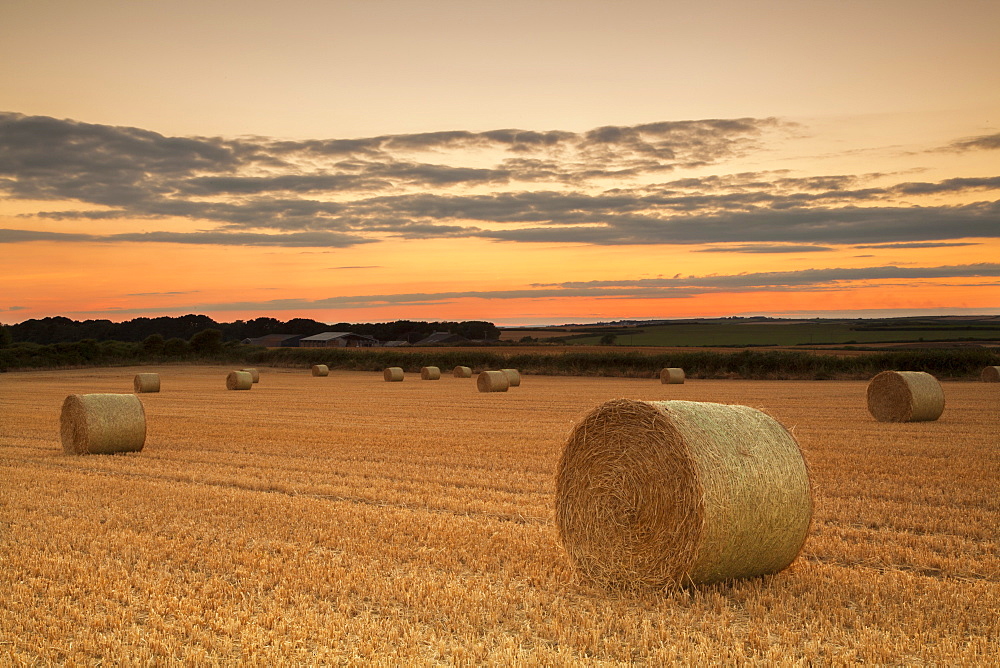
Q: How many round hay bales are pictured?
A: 14